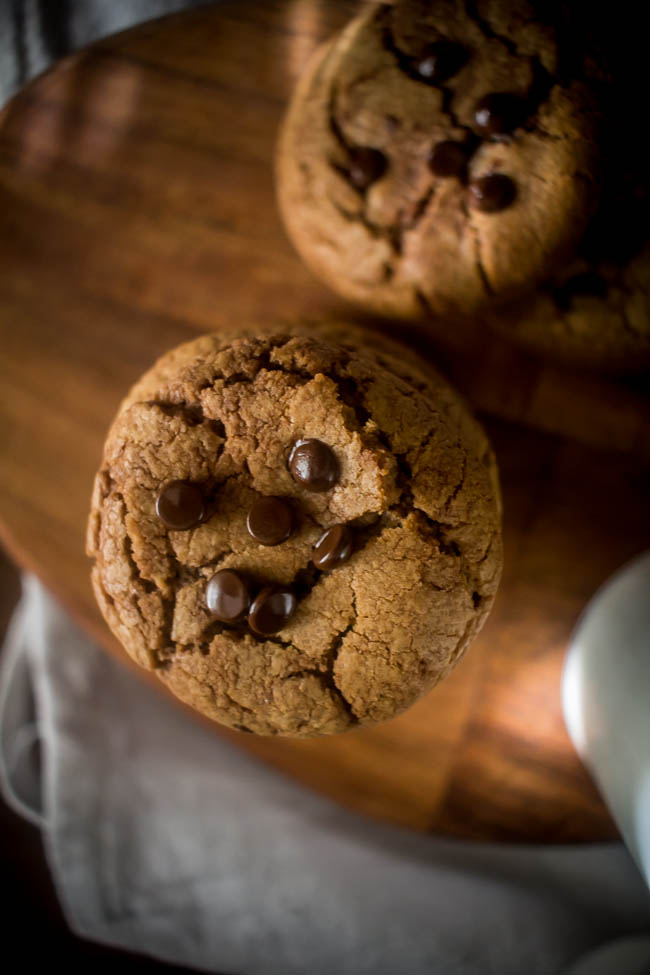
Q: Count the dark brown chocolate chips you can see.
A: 11